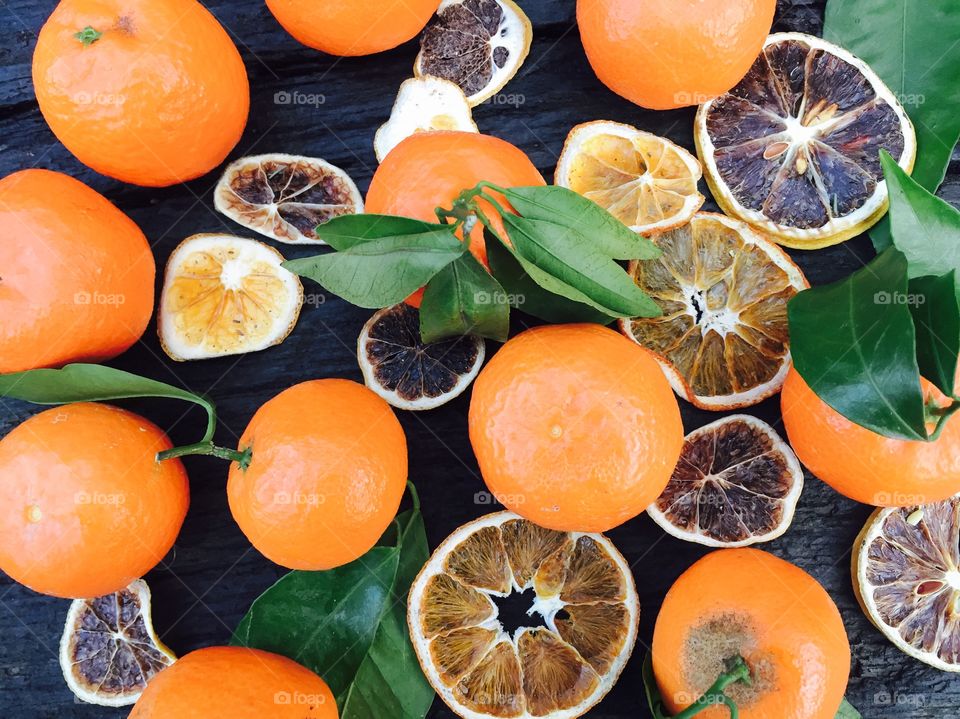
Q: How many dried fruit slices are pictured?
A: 12